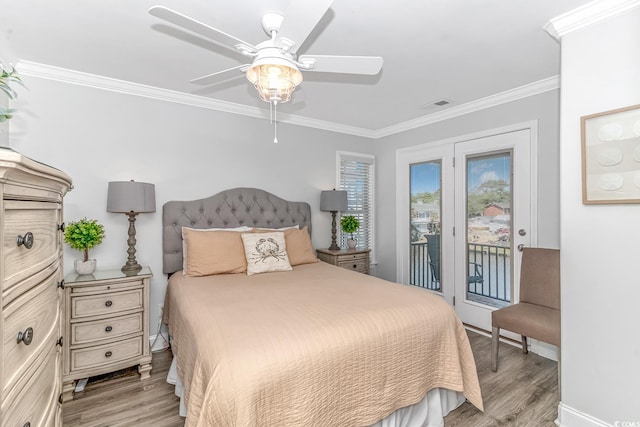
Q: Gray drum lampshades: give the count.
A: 2